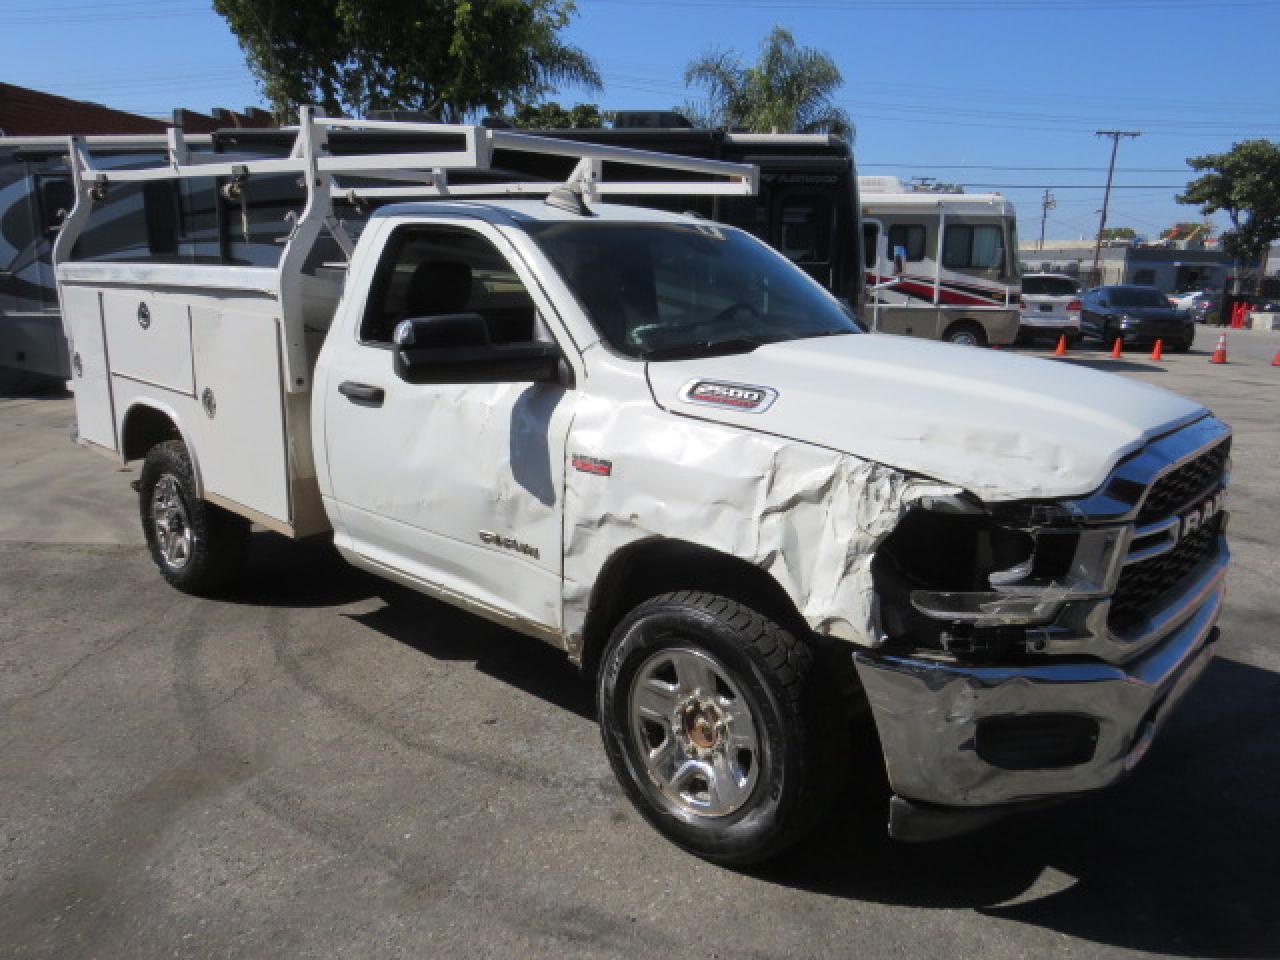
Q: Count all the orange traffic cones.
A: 5